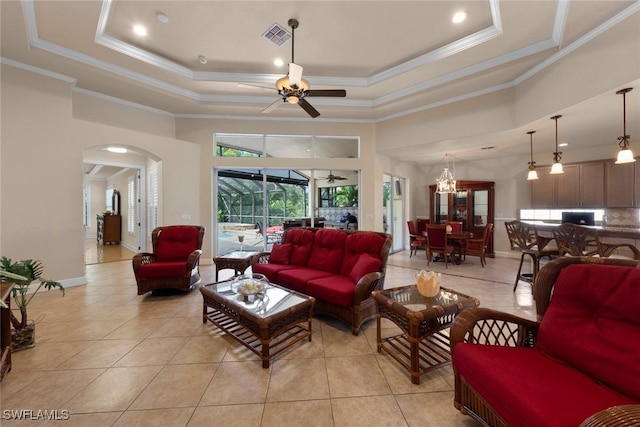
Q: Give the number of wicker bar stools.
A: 2